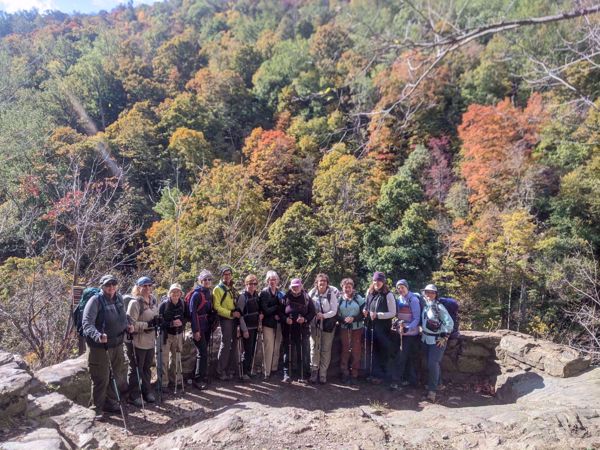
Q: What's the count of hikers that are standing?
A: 13